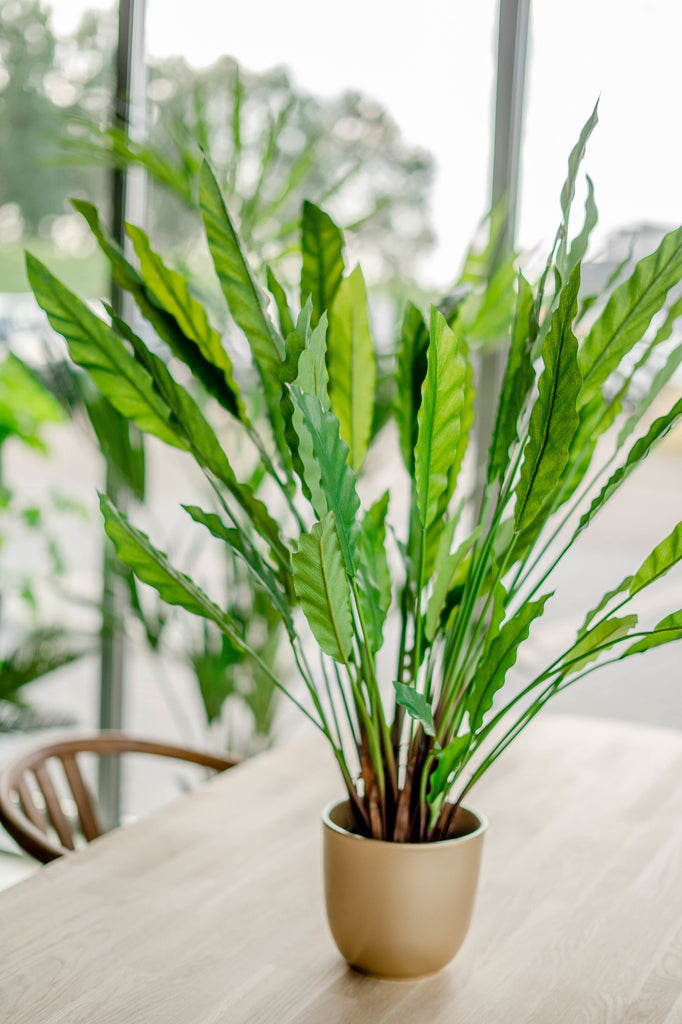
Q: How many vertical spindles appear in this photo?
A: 3